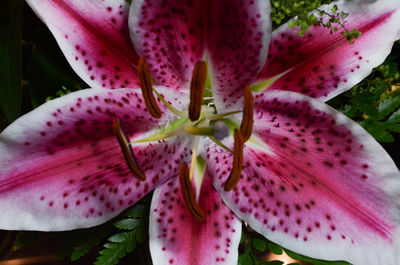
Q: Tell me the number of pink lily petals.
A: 6